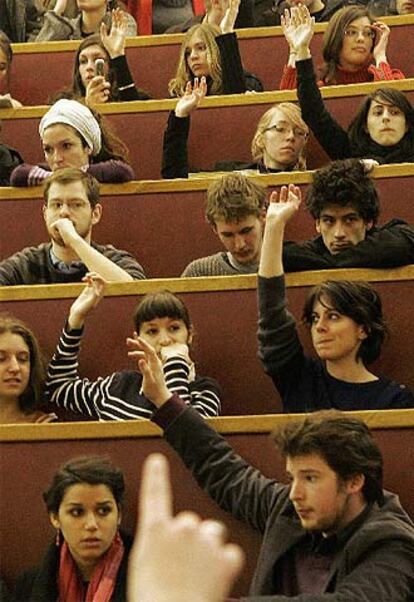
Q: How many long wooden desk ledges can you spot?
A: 5